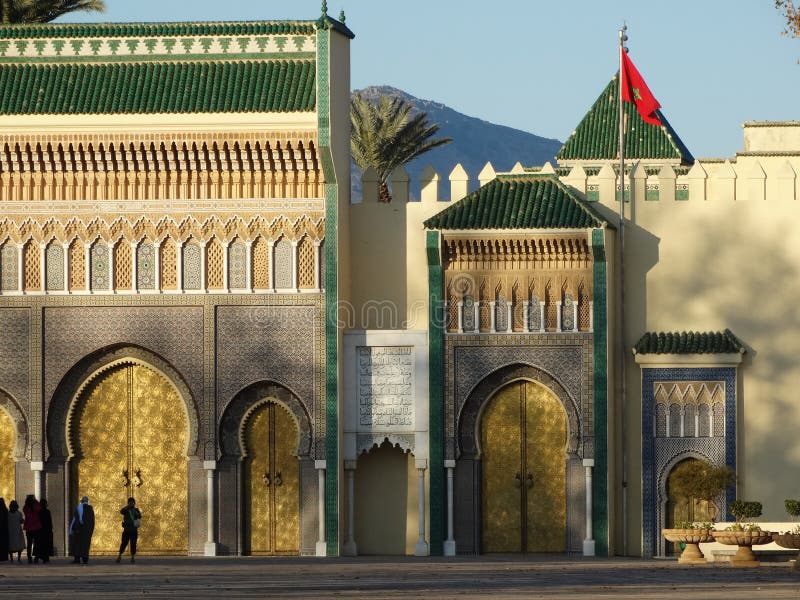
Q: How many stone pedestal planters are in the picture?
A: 3